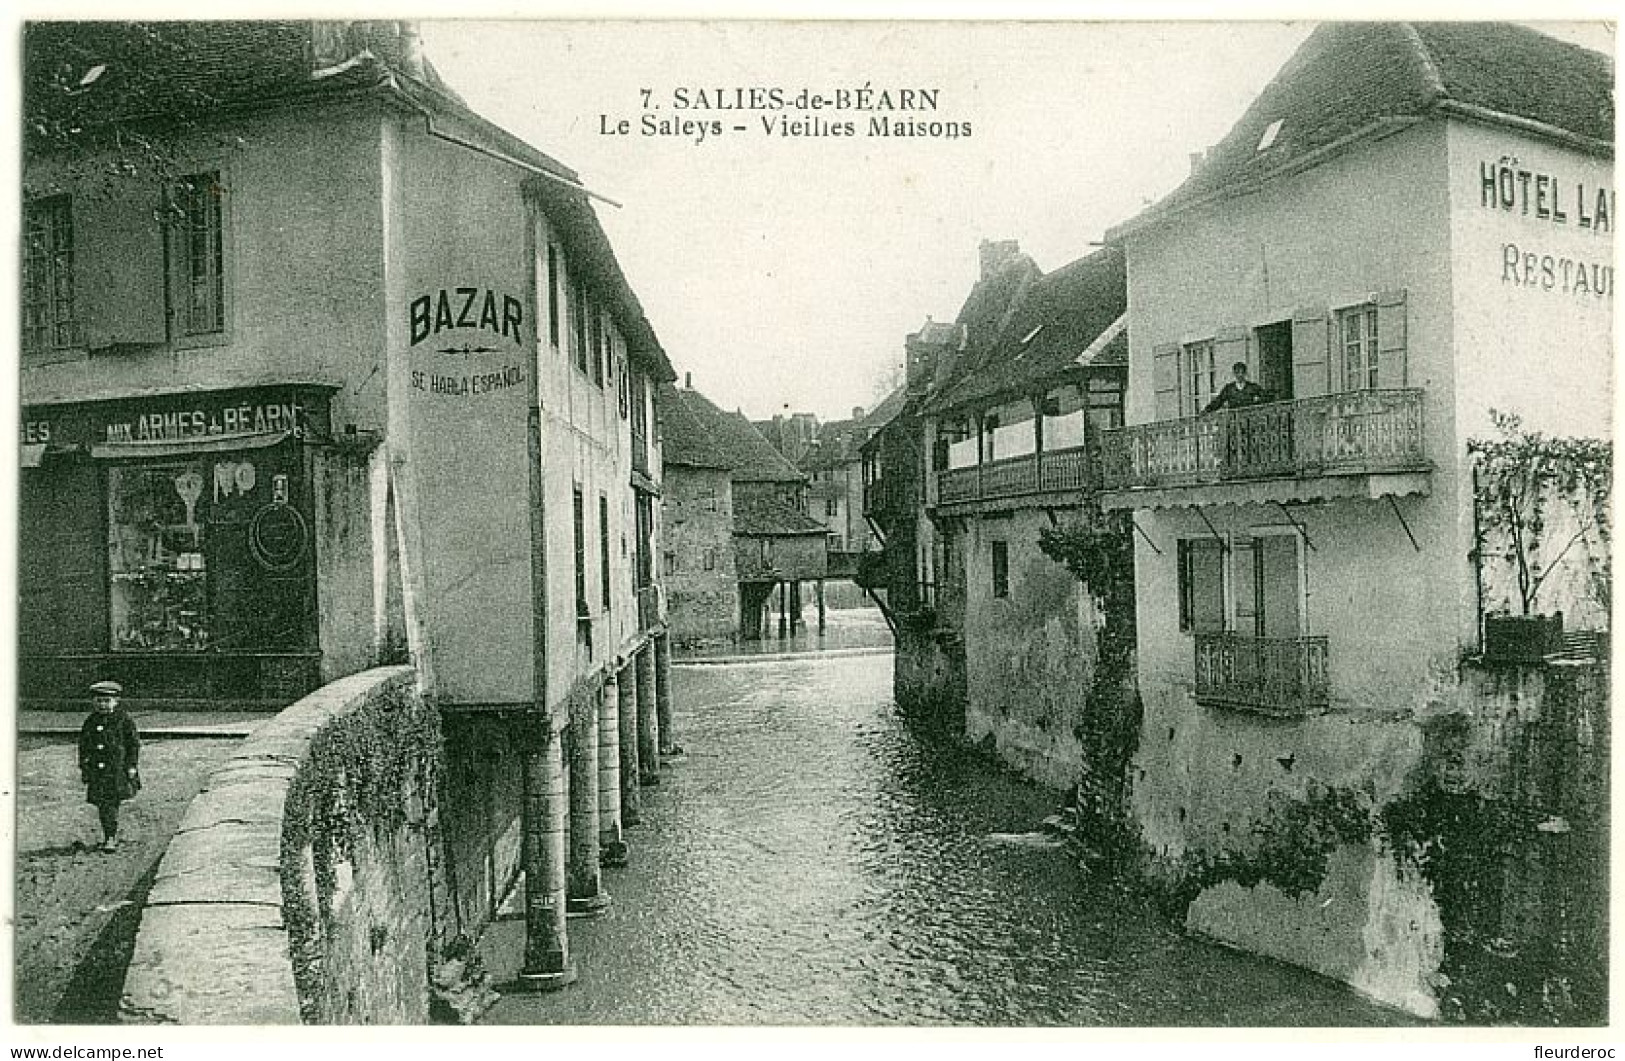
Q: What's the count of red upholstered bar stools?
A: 0